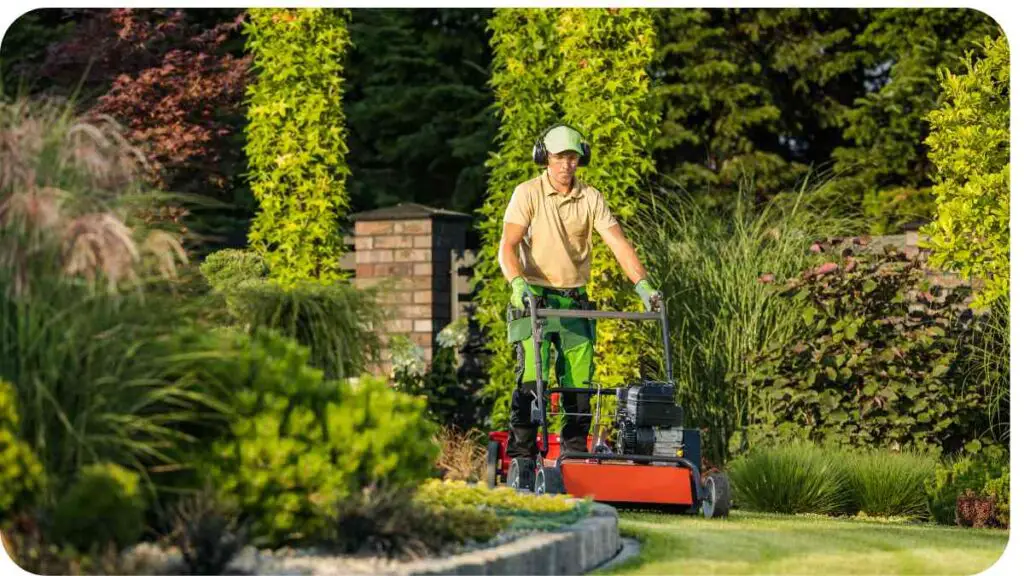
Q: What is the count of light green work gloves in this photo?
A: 2